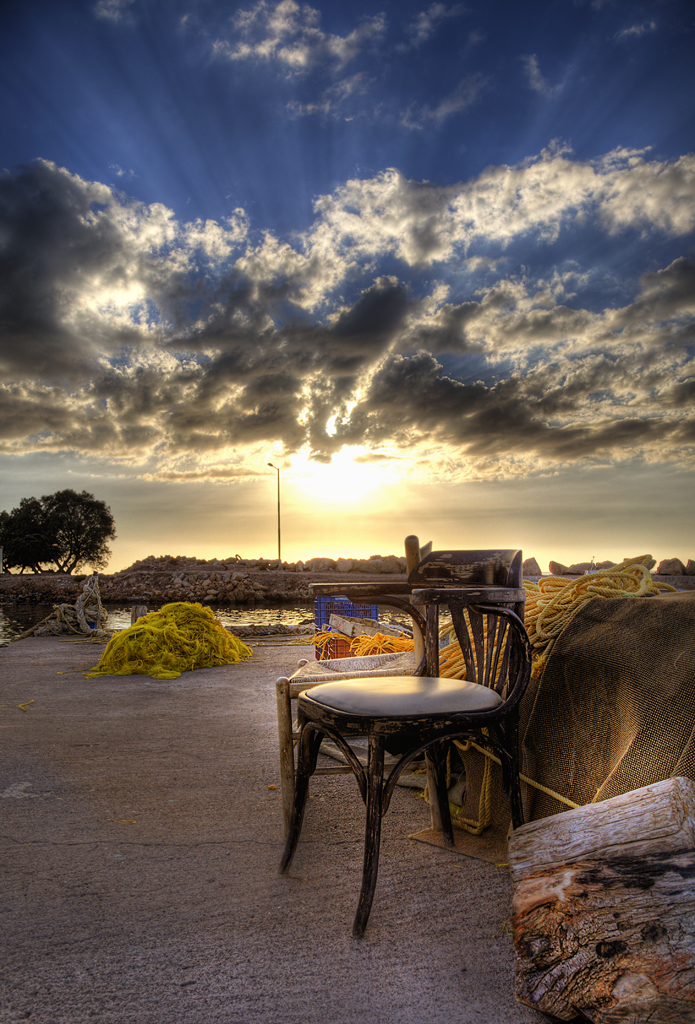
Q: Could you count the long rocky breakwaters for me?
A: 1